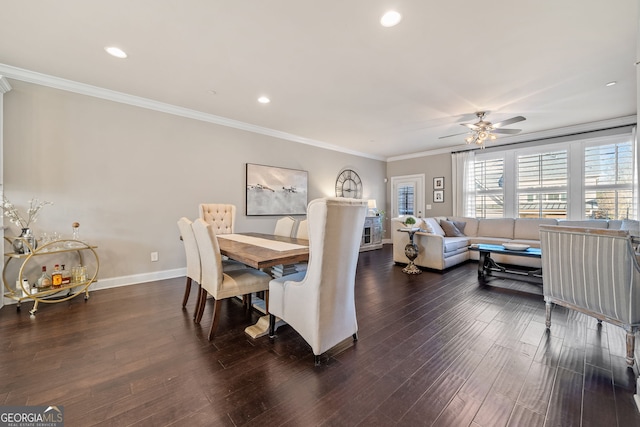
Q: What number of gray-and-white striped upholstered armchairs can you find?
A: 1